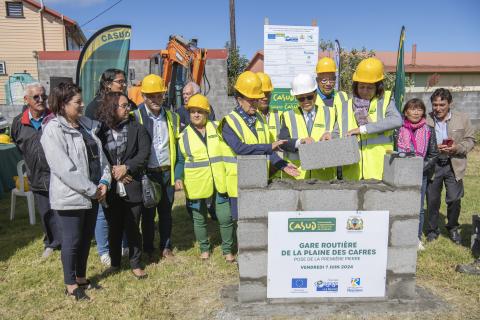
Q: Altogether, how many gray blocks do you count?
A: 12